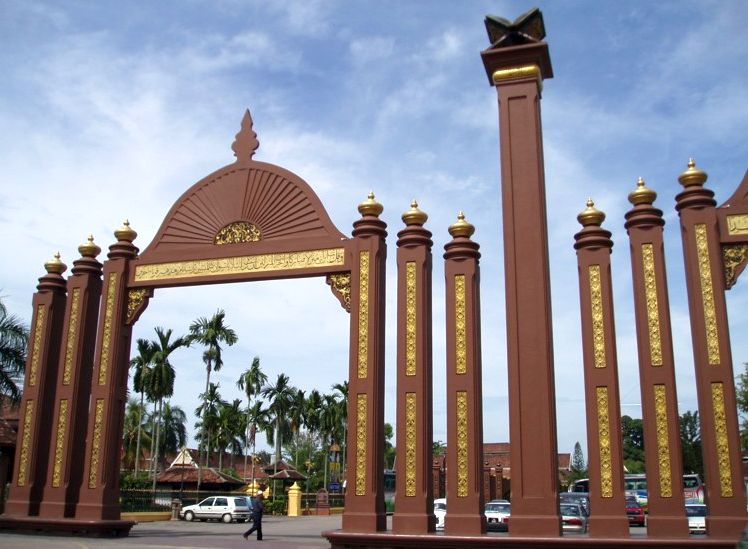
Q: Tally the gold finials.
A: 9